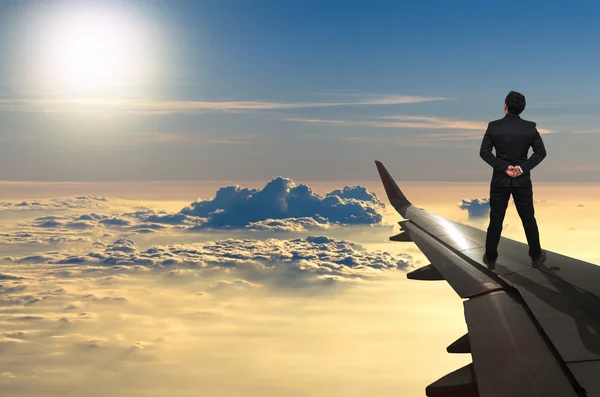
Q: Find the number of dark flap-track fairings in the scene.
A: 4